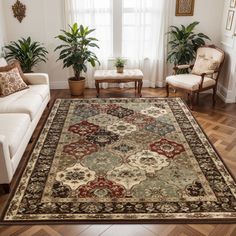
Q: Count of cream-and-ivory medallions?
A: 5